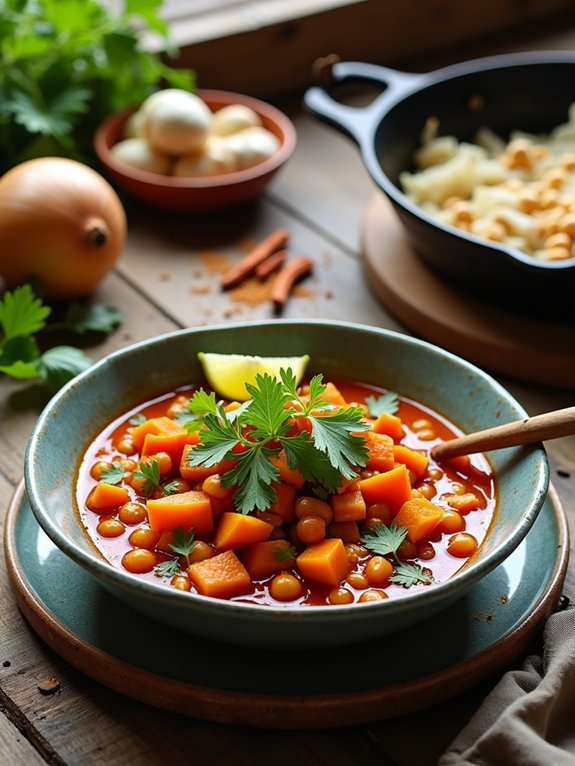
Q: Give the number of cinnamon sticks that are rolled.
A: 3